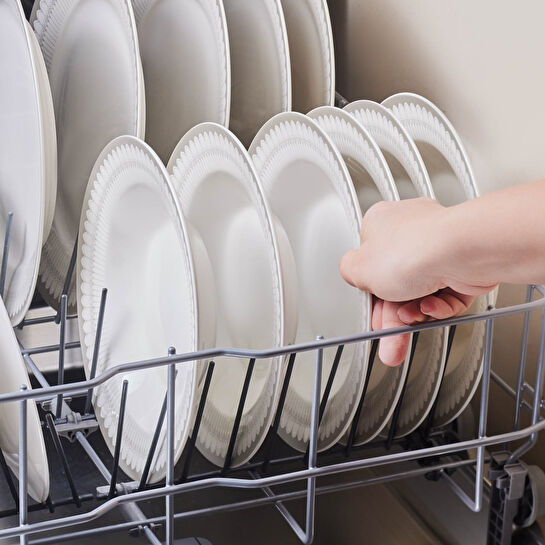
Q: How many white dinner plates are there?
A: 12